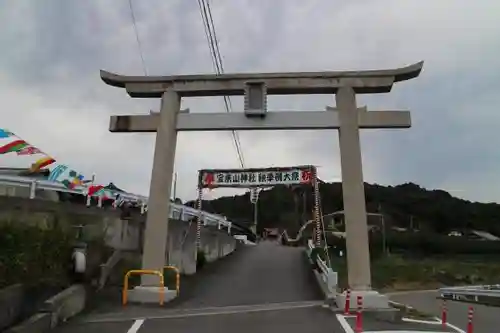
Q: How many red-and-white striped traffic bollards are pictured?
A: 4